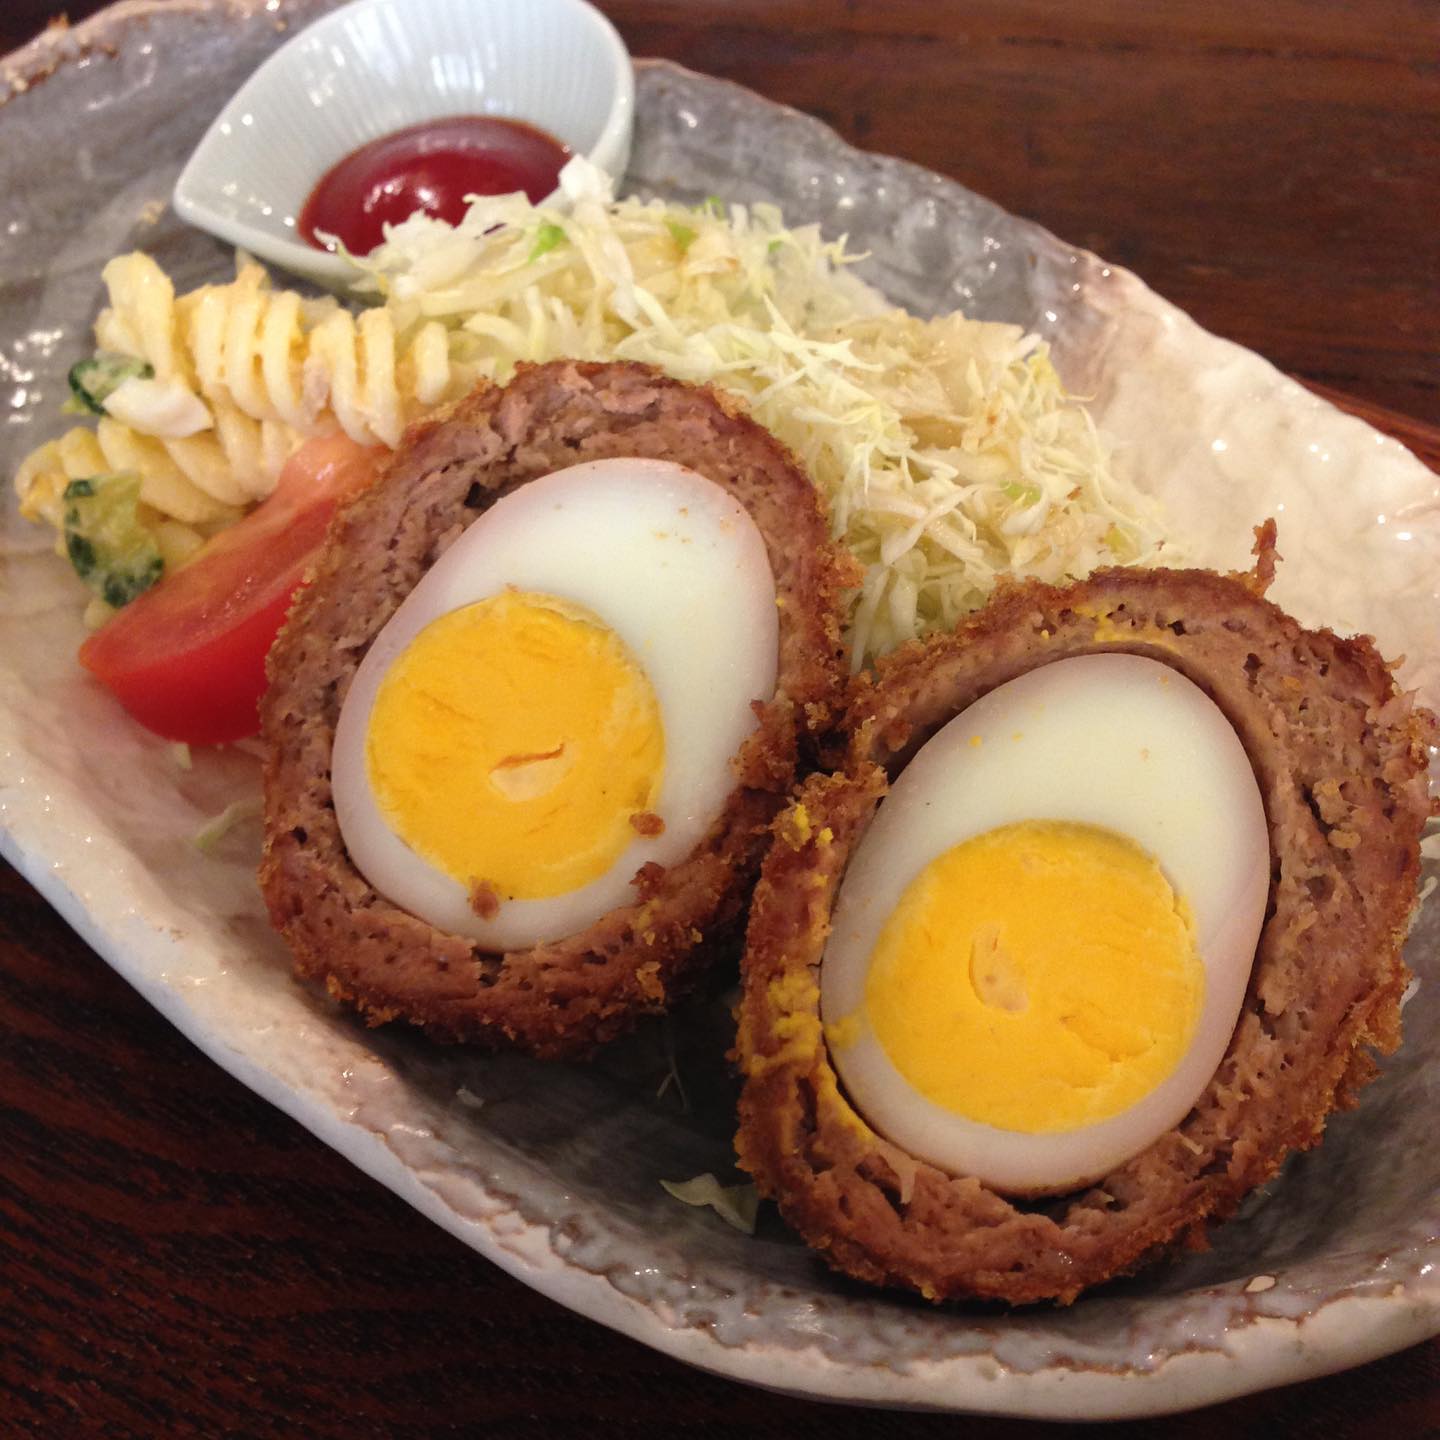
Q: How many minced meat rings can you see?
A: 2